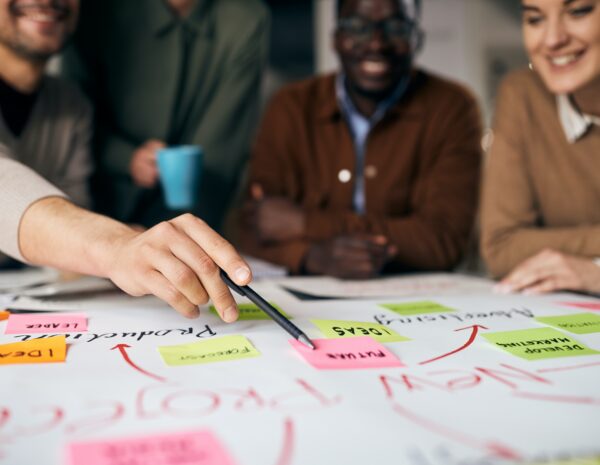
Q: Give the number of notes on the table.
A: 13